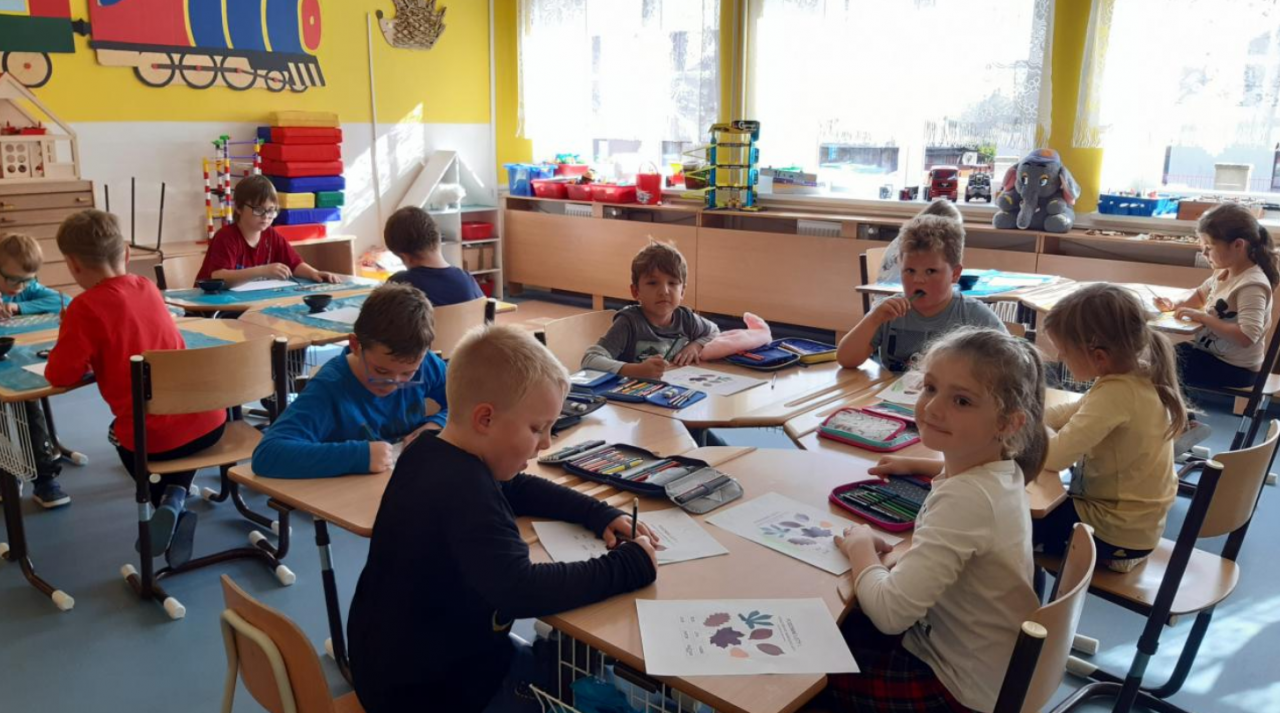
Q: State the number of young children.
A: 12